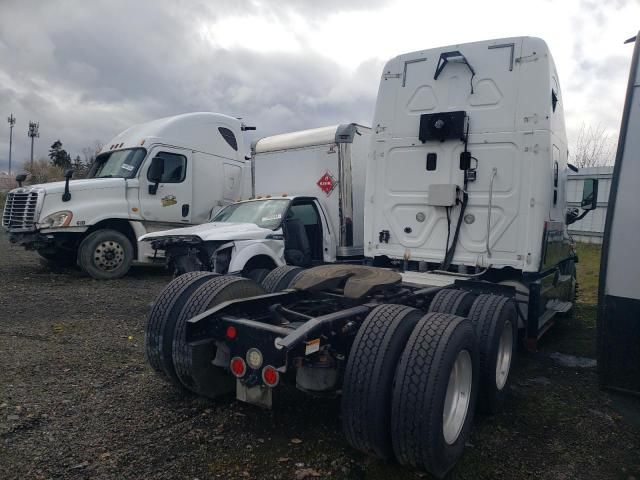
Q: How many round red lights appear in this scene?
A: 3